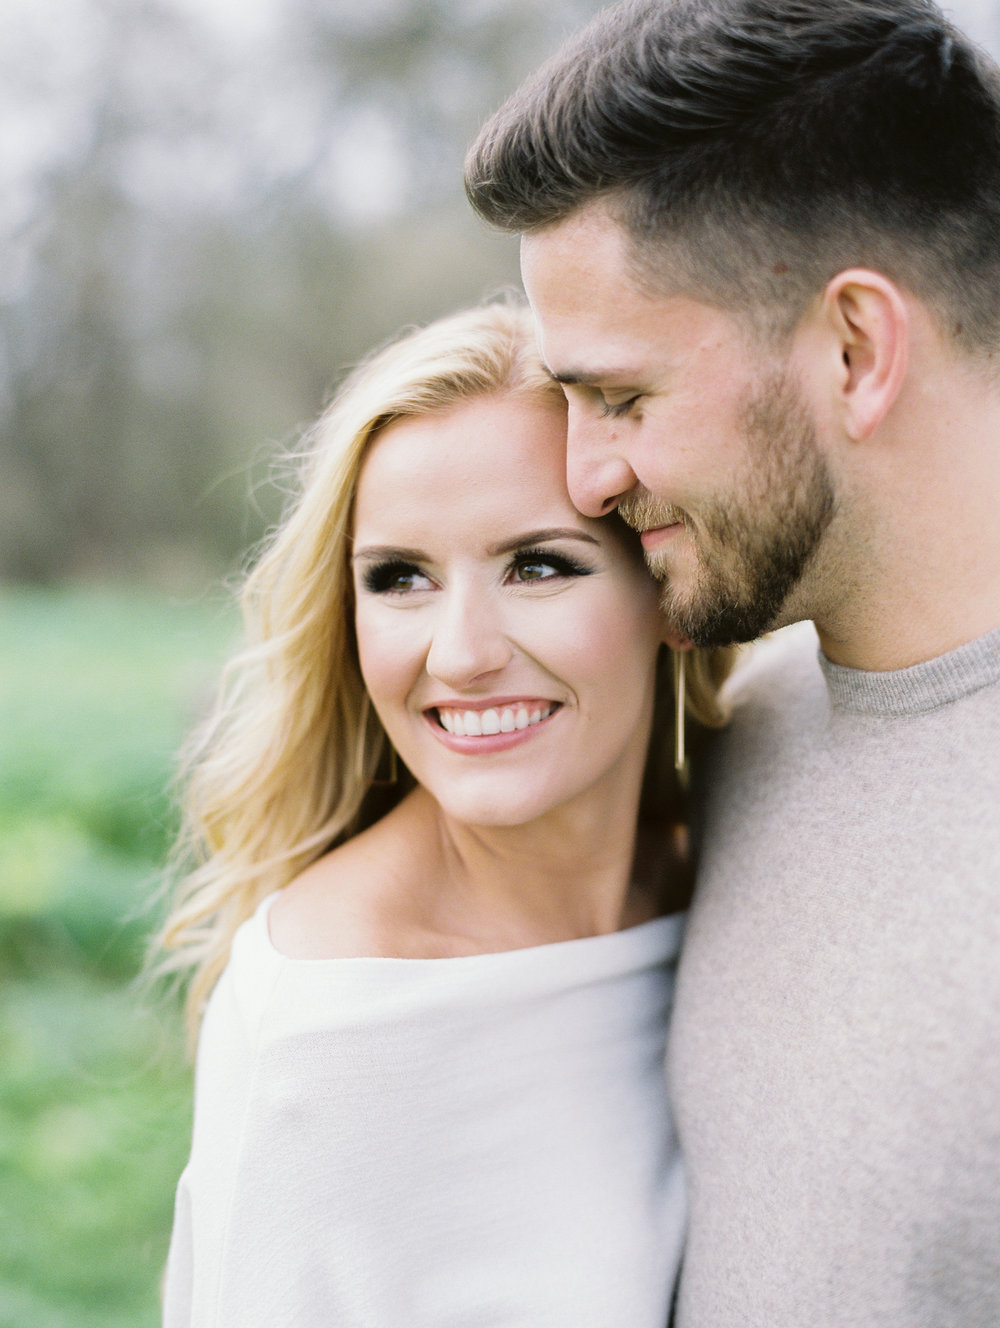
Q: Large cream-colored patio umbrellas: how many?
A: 0